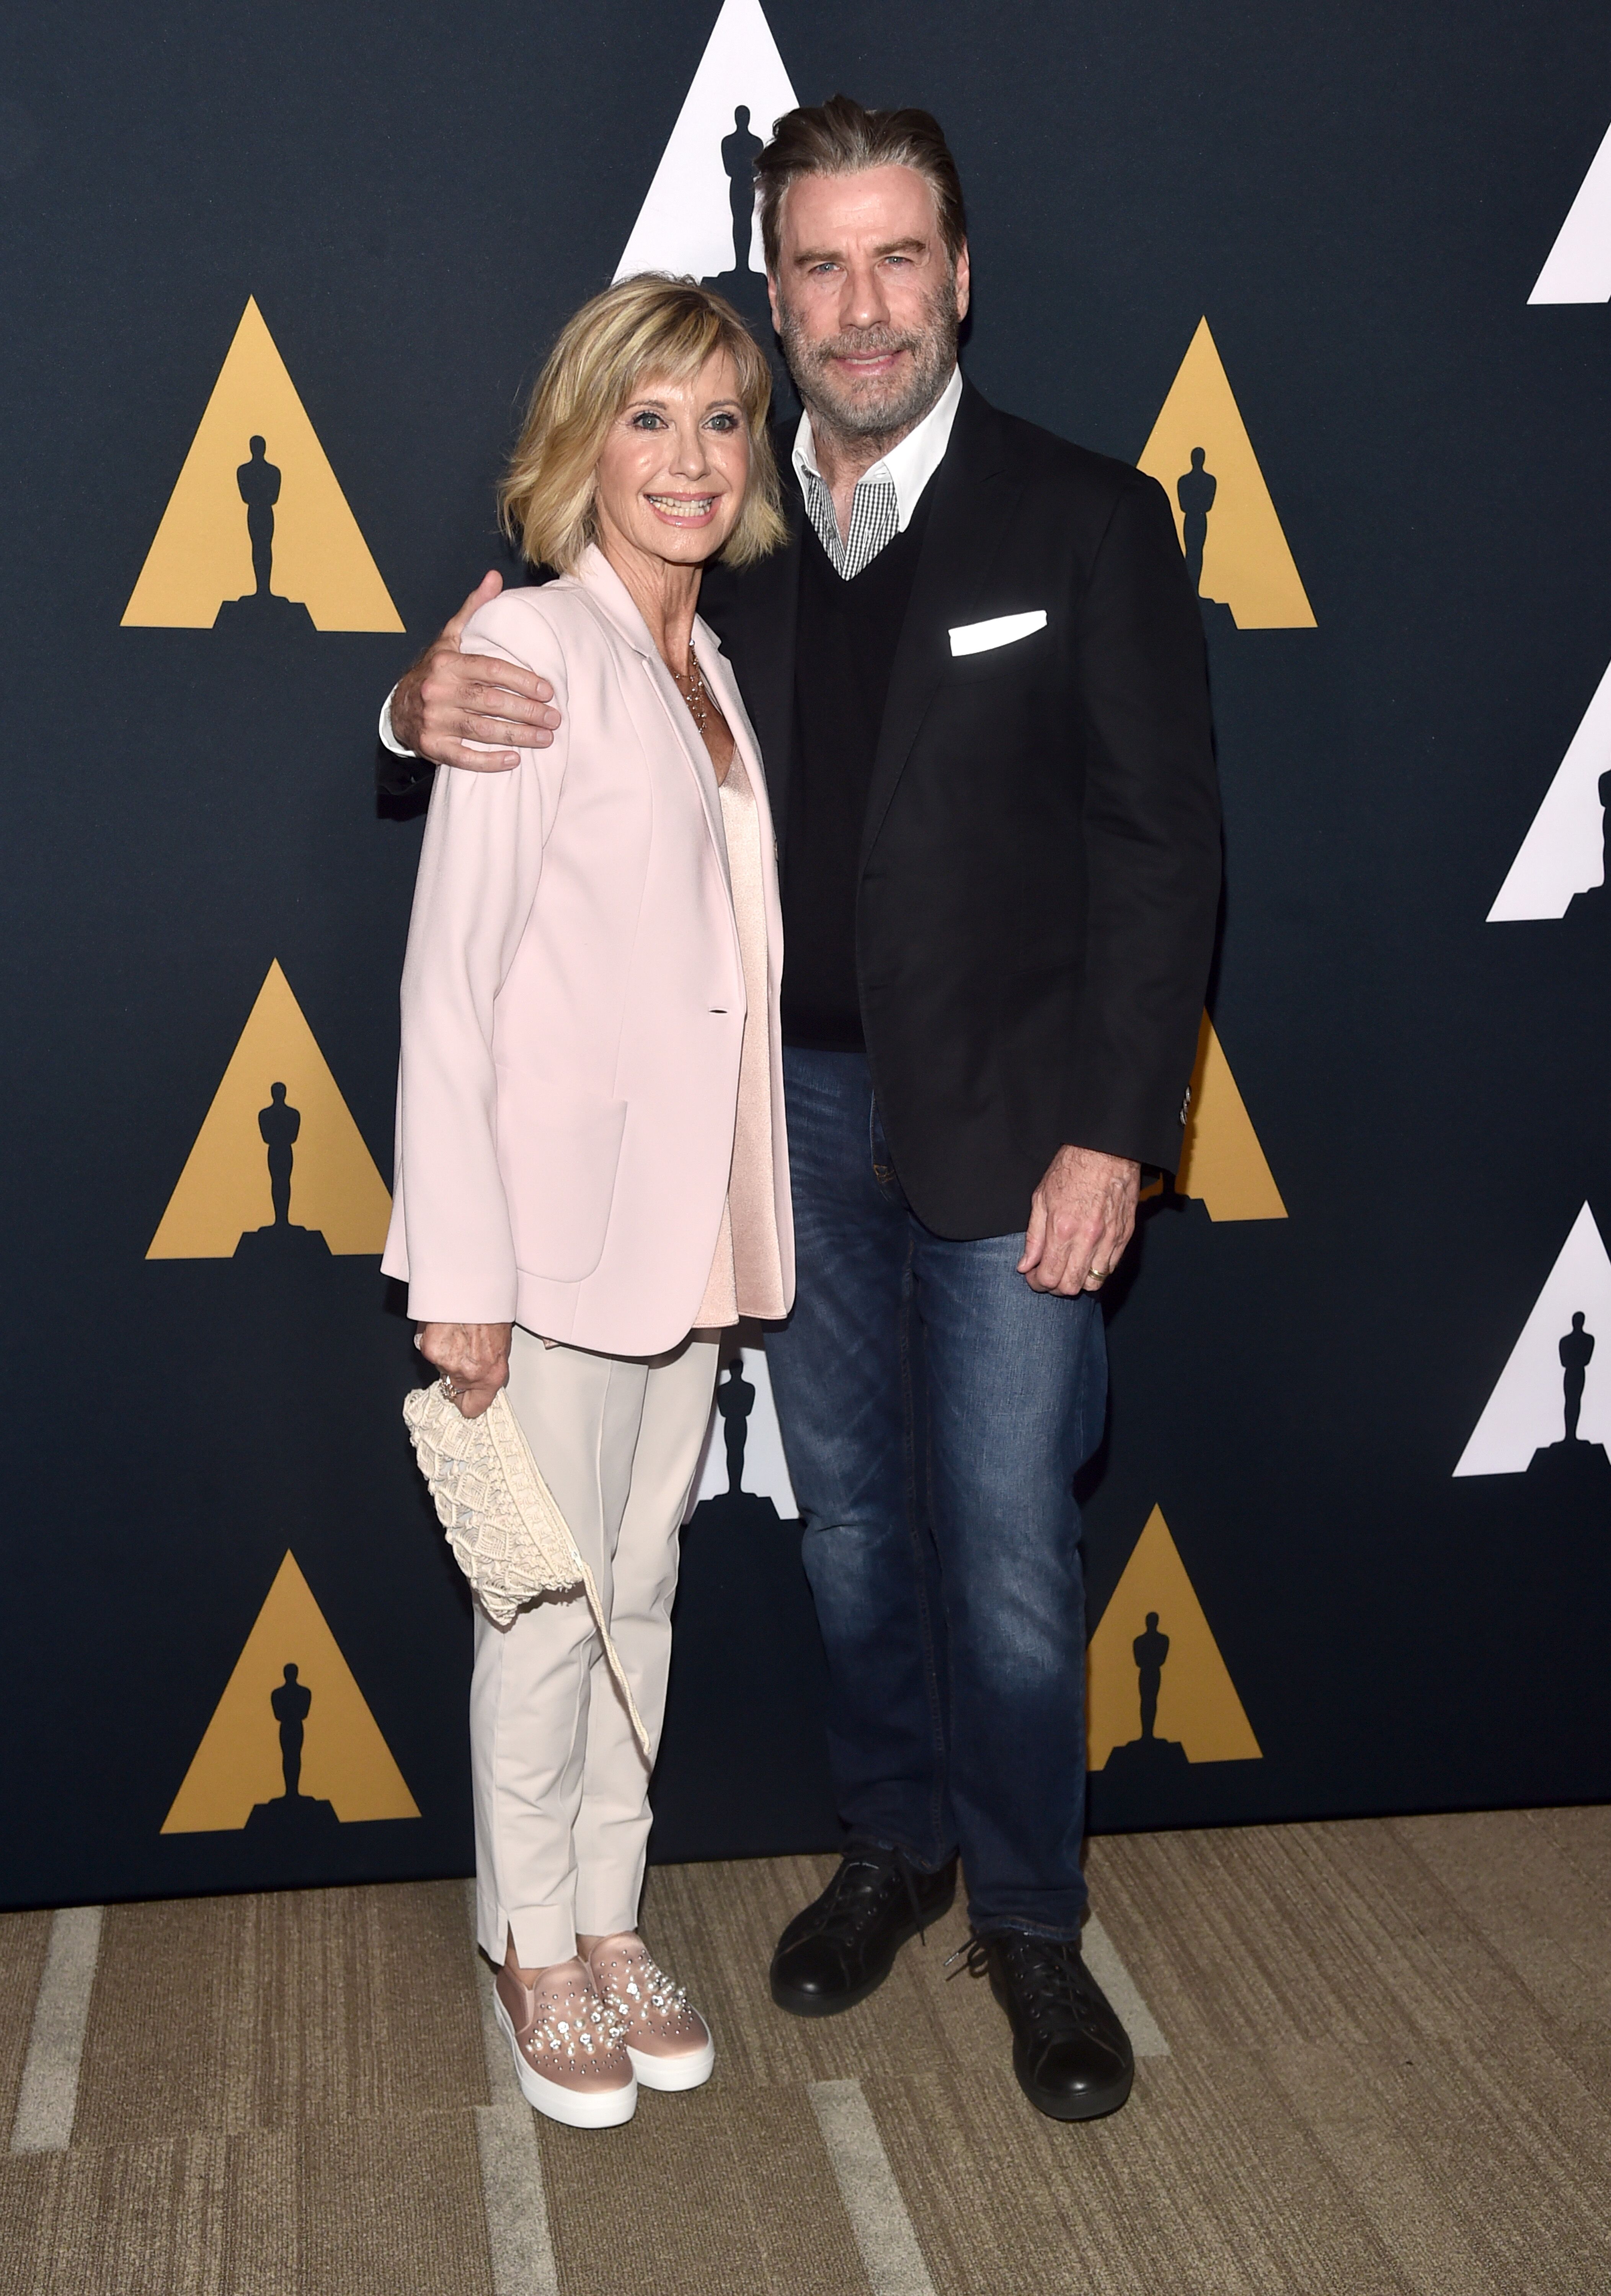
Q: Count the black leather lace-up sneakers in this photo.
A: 2